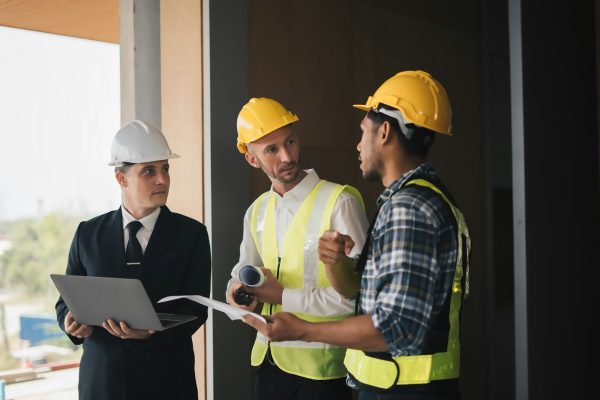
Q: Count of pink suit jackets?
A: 0